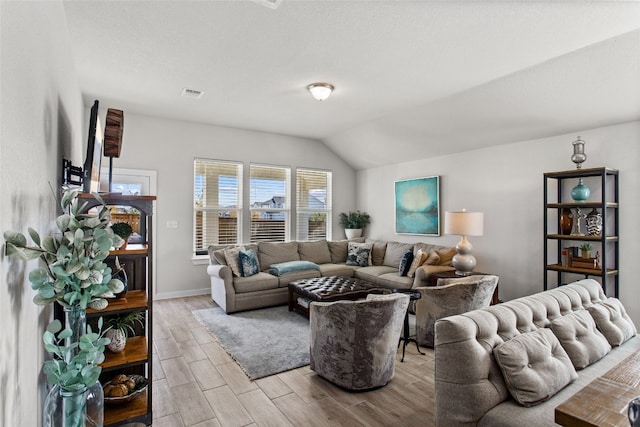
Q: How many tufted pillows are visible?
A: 3